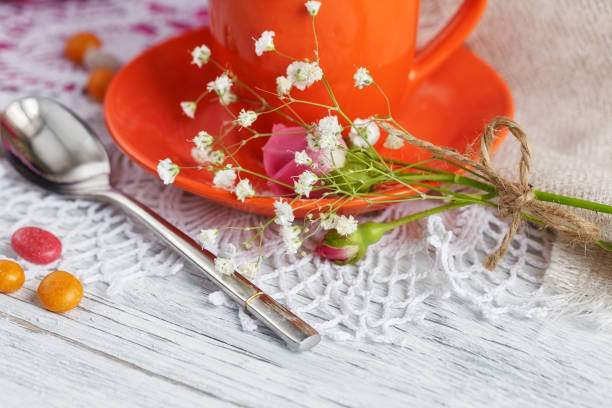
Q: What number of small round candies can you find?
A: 6